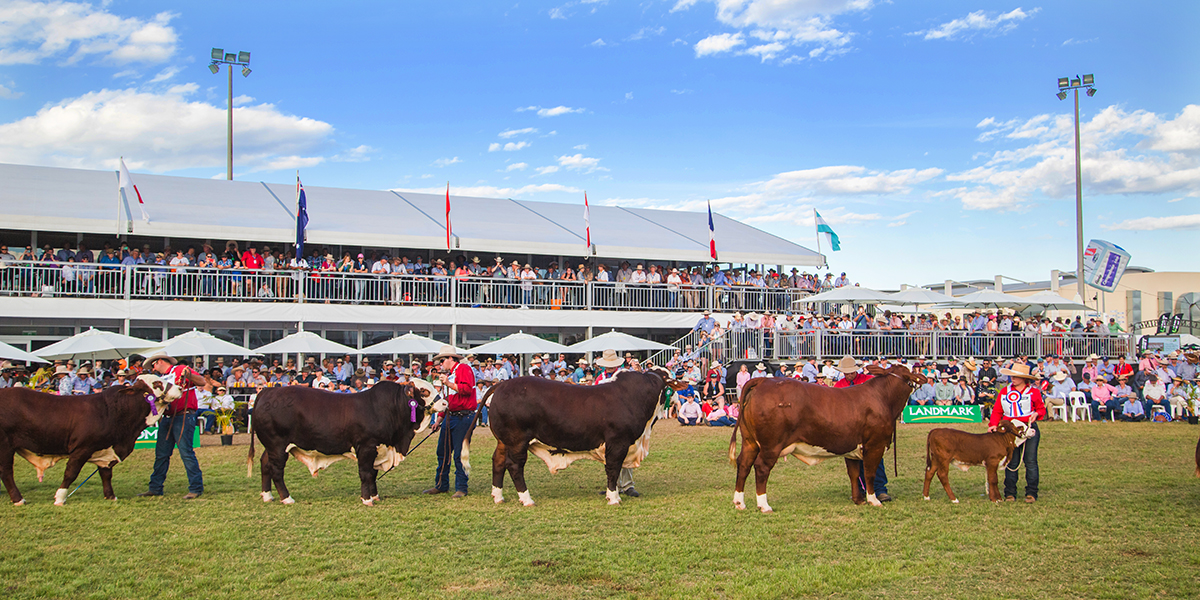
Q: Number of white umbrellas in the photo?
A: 11